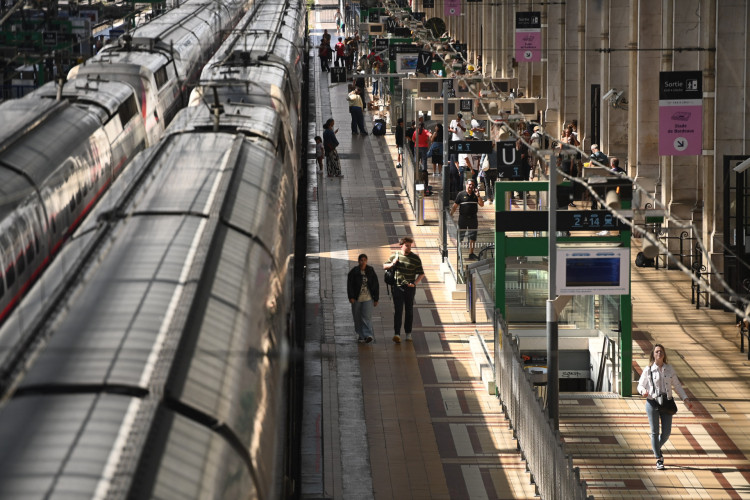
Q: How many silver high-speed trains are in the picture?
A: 2